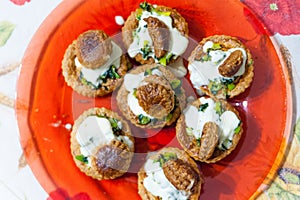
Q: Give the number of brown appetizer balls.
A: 7